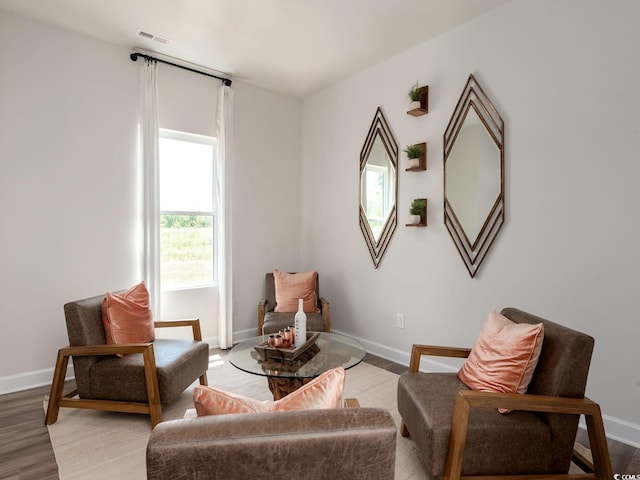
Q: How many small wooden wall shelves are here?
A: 3